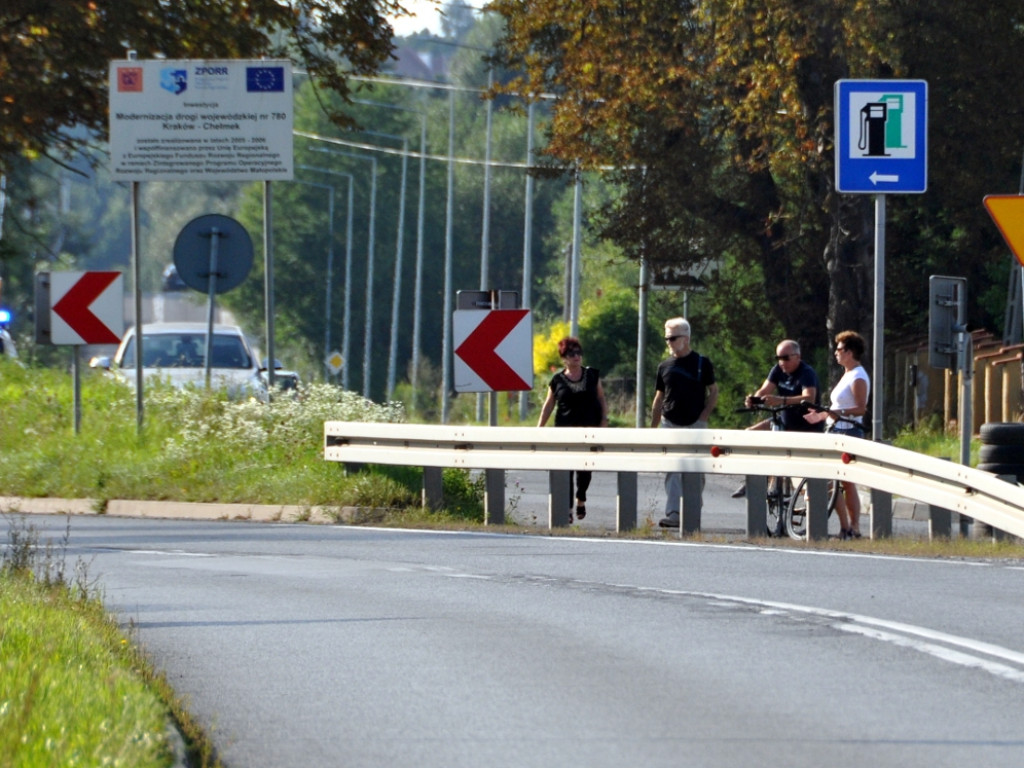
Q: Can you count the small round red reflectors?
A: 2